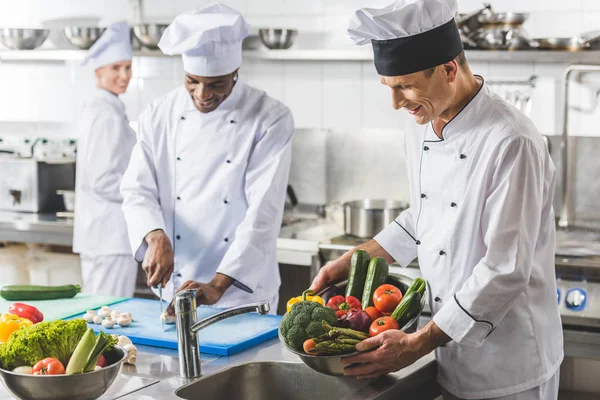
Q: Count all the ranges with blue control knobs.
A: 1